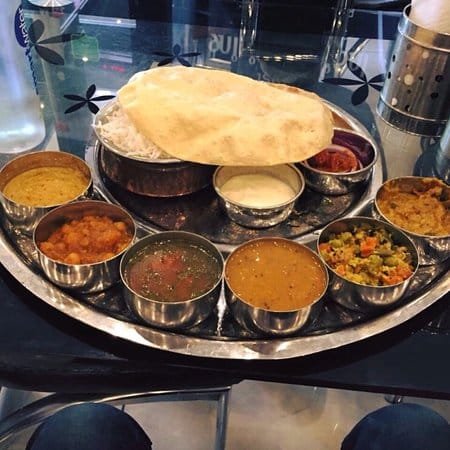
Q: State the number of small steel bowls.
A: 8